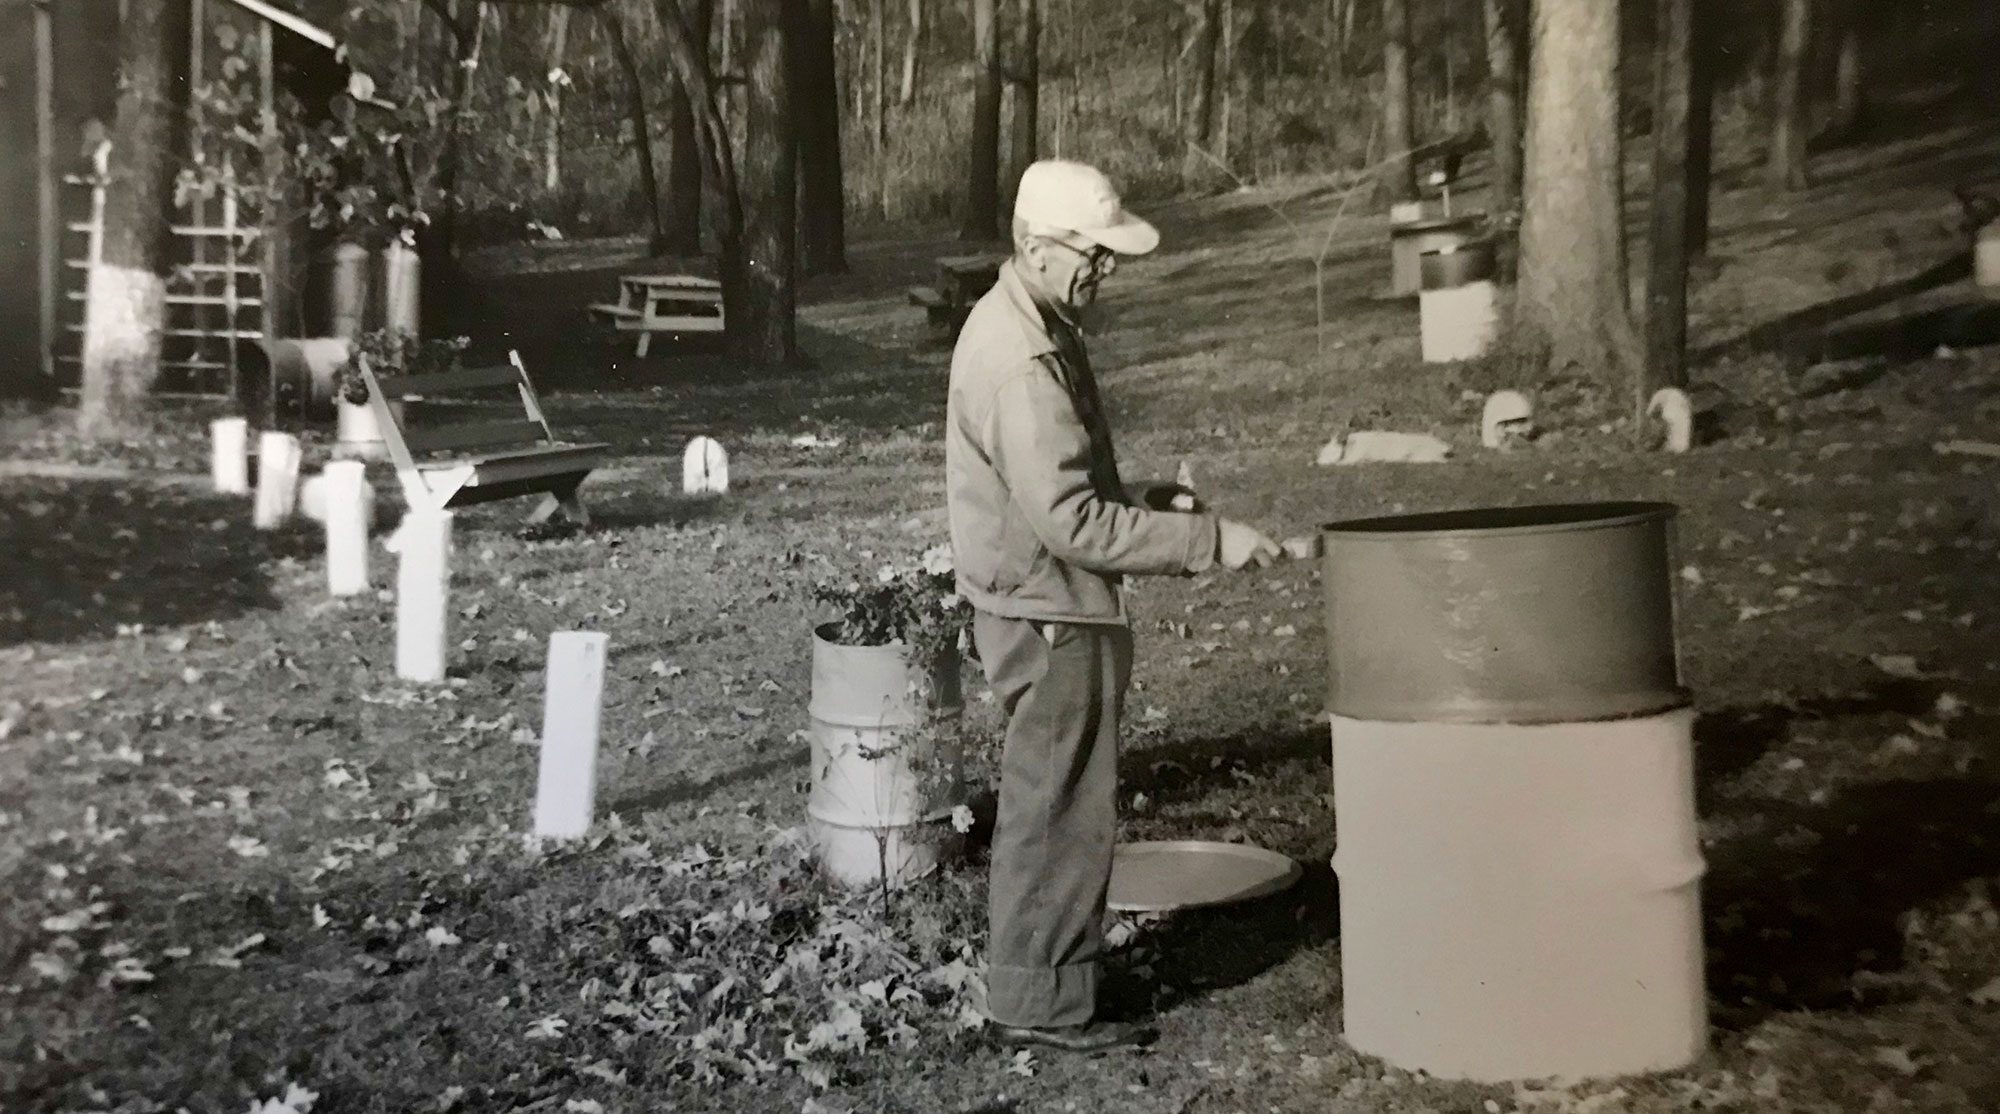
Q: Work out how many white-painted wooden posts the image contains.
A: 5